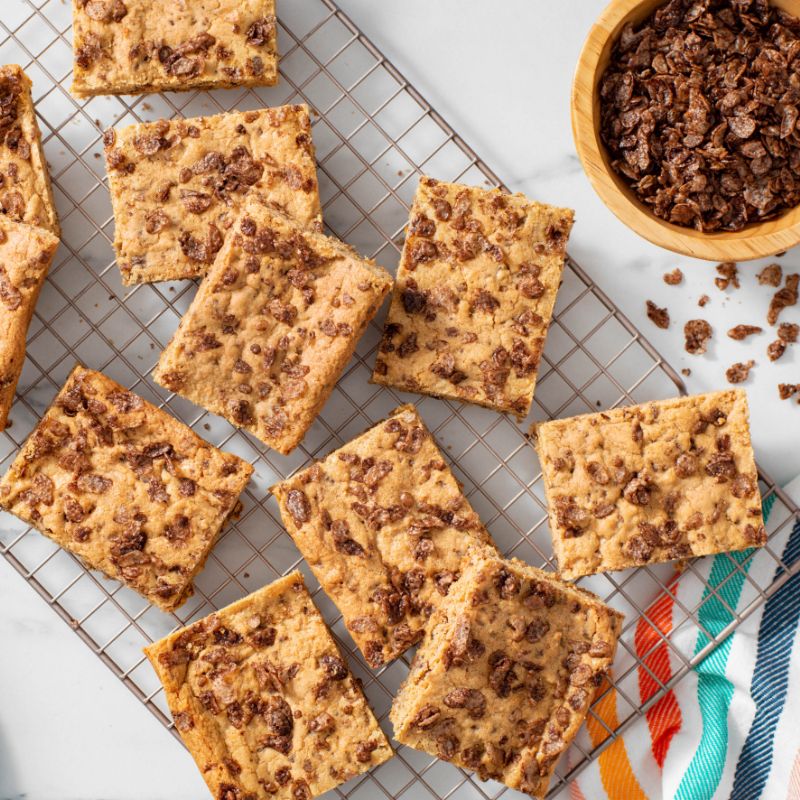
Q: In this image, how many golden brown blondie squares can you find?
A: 11